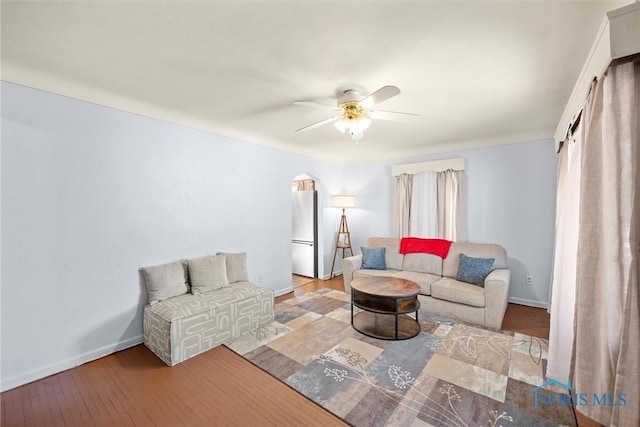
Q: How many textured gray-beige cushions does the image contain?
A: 3